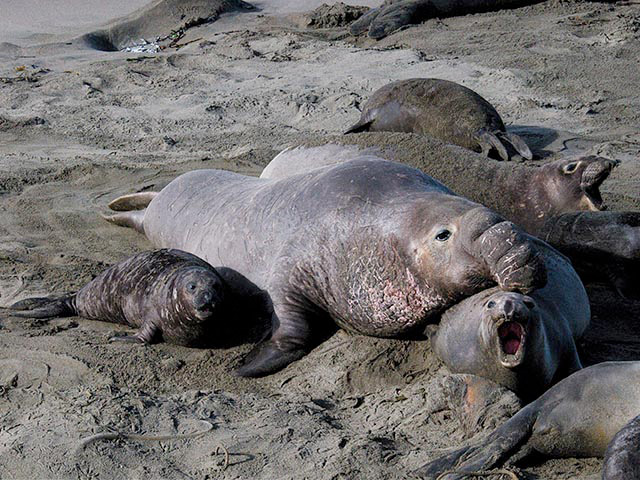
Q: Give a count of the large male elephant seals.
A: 1